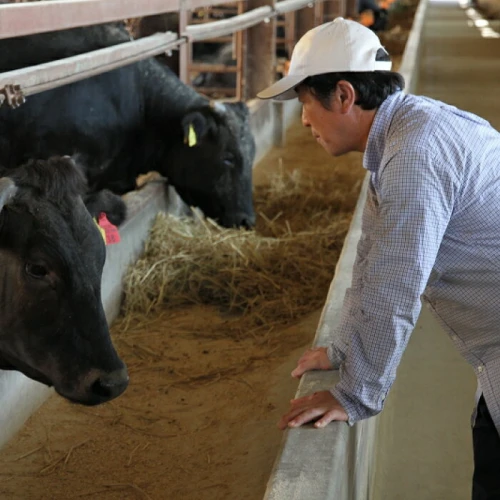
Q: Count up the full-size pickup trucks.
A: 0